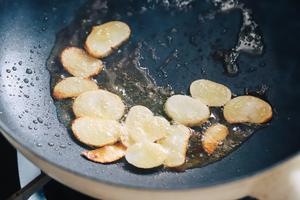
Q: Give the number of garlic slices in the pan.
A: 14